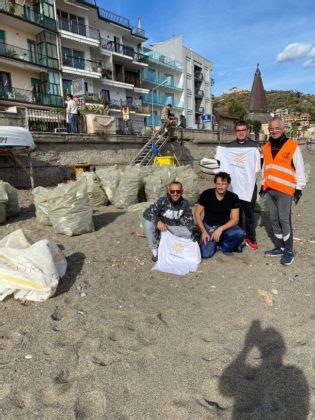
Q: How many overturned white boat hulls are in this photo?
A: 1